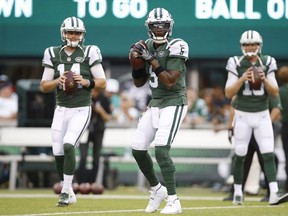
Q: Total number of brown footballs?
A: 7